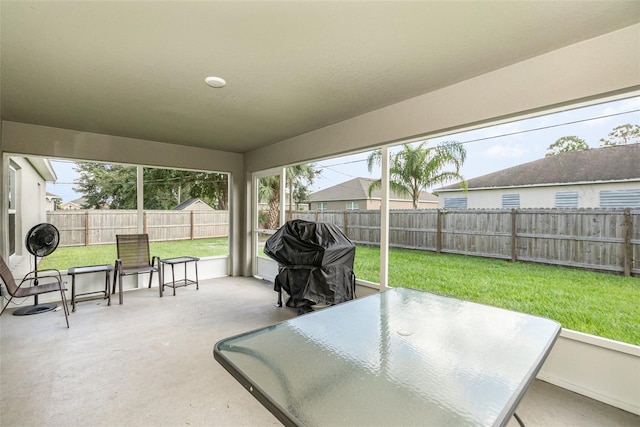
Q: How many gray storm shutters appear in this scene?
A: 4